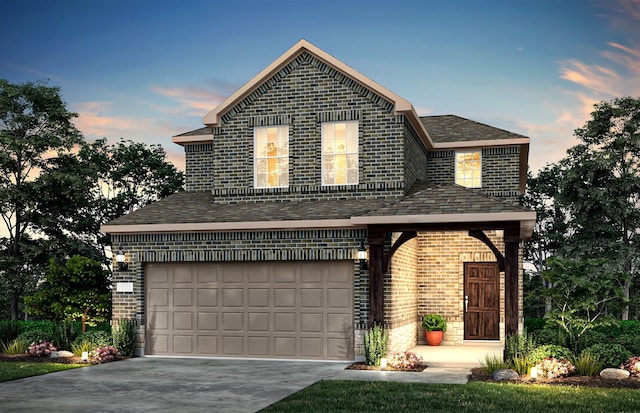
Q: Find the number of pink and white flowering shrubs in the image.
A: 5